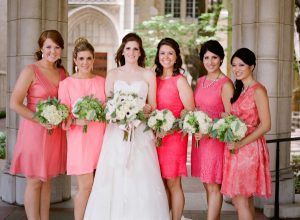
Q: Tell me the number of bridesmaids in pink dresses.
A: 5